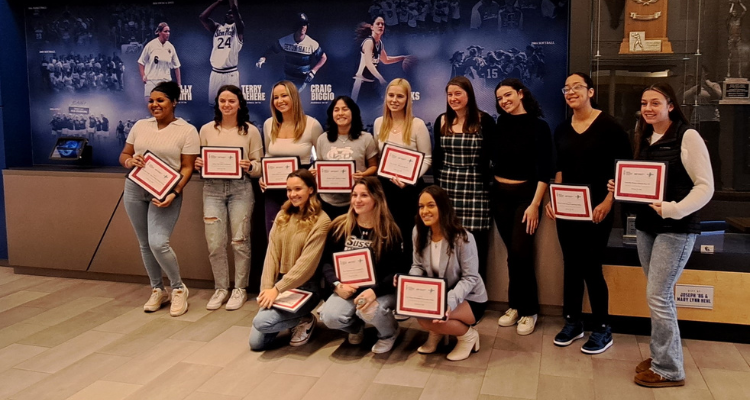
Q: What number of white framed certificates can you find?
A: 10